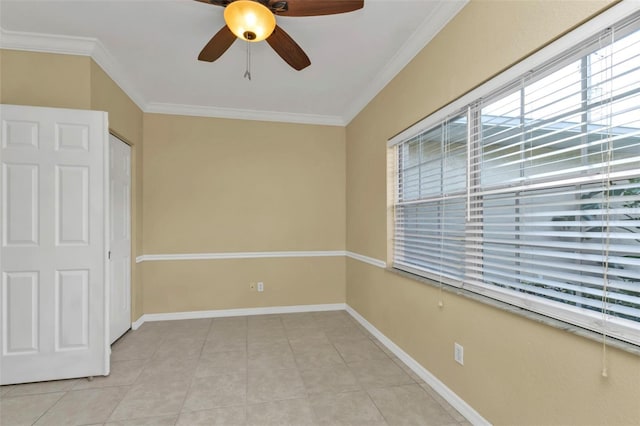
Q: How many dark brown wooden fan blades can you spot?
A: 4